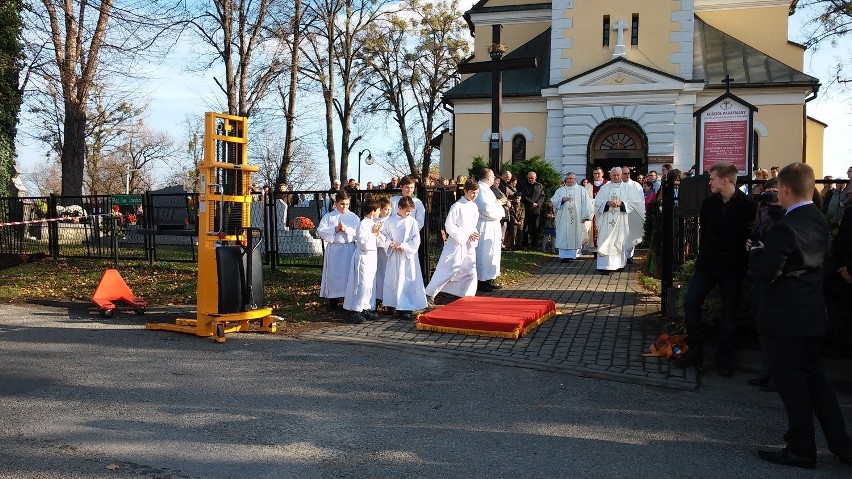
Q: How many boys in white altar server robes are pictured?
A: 6